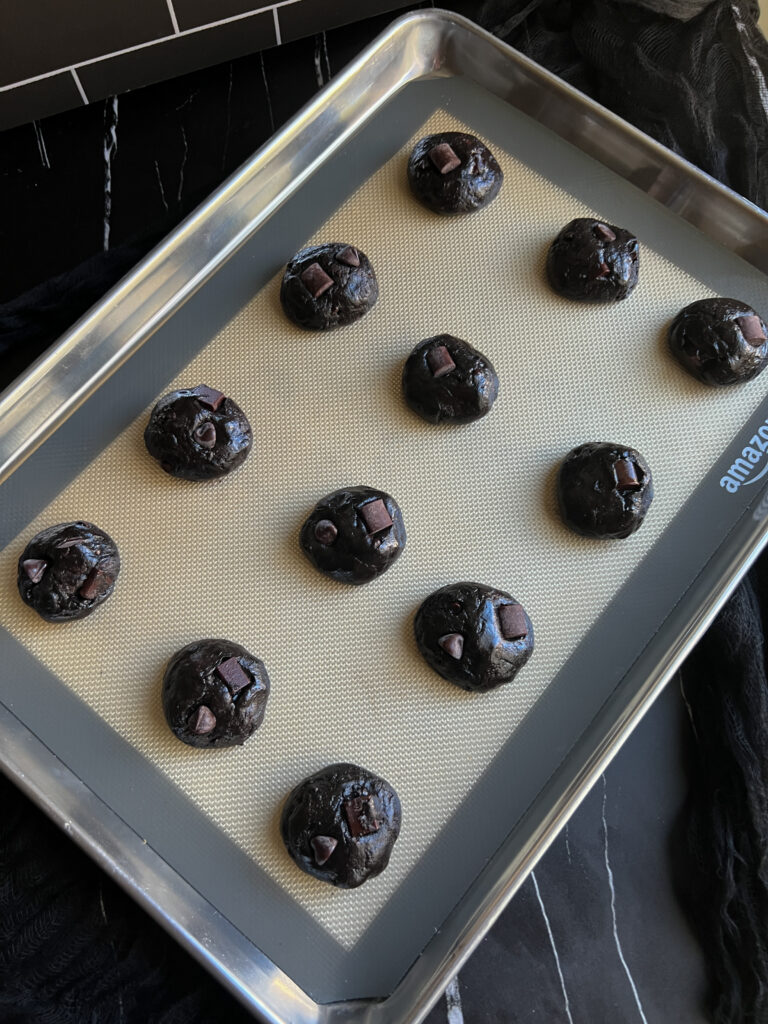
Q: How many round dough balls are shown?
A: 12